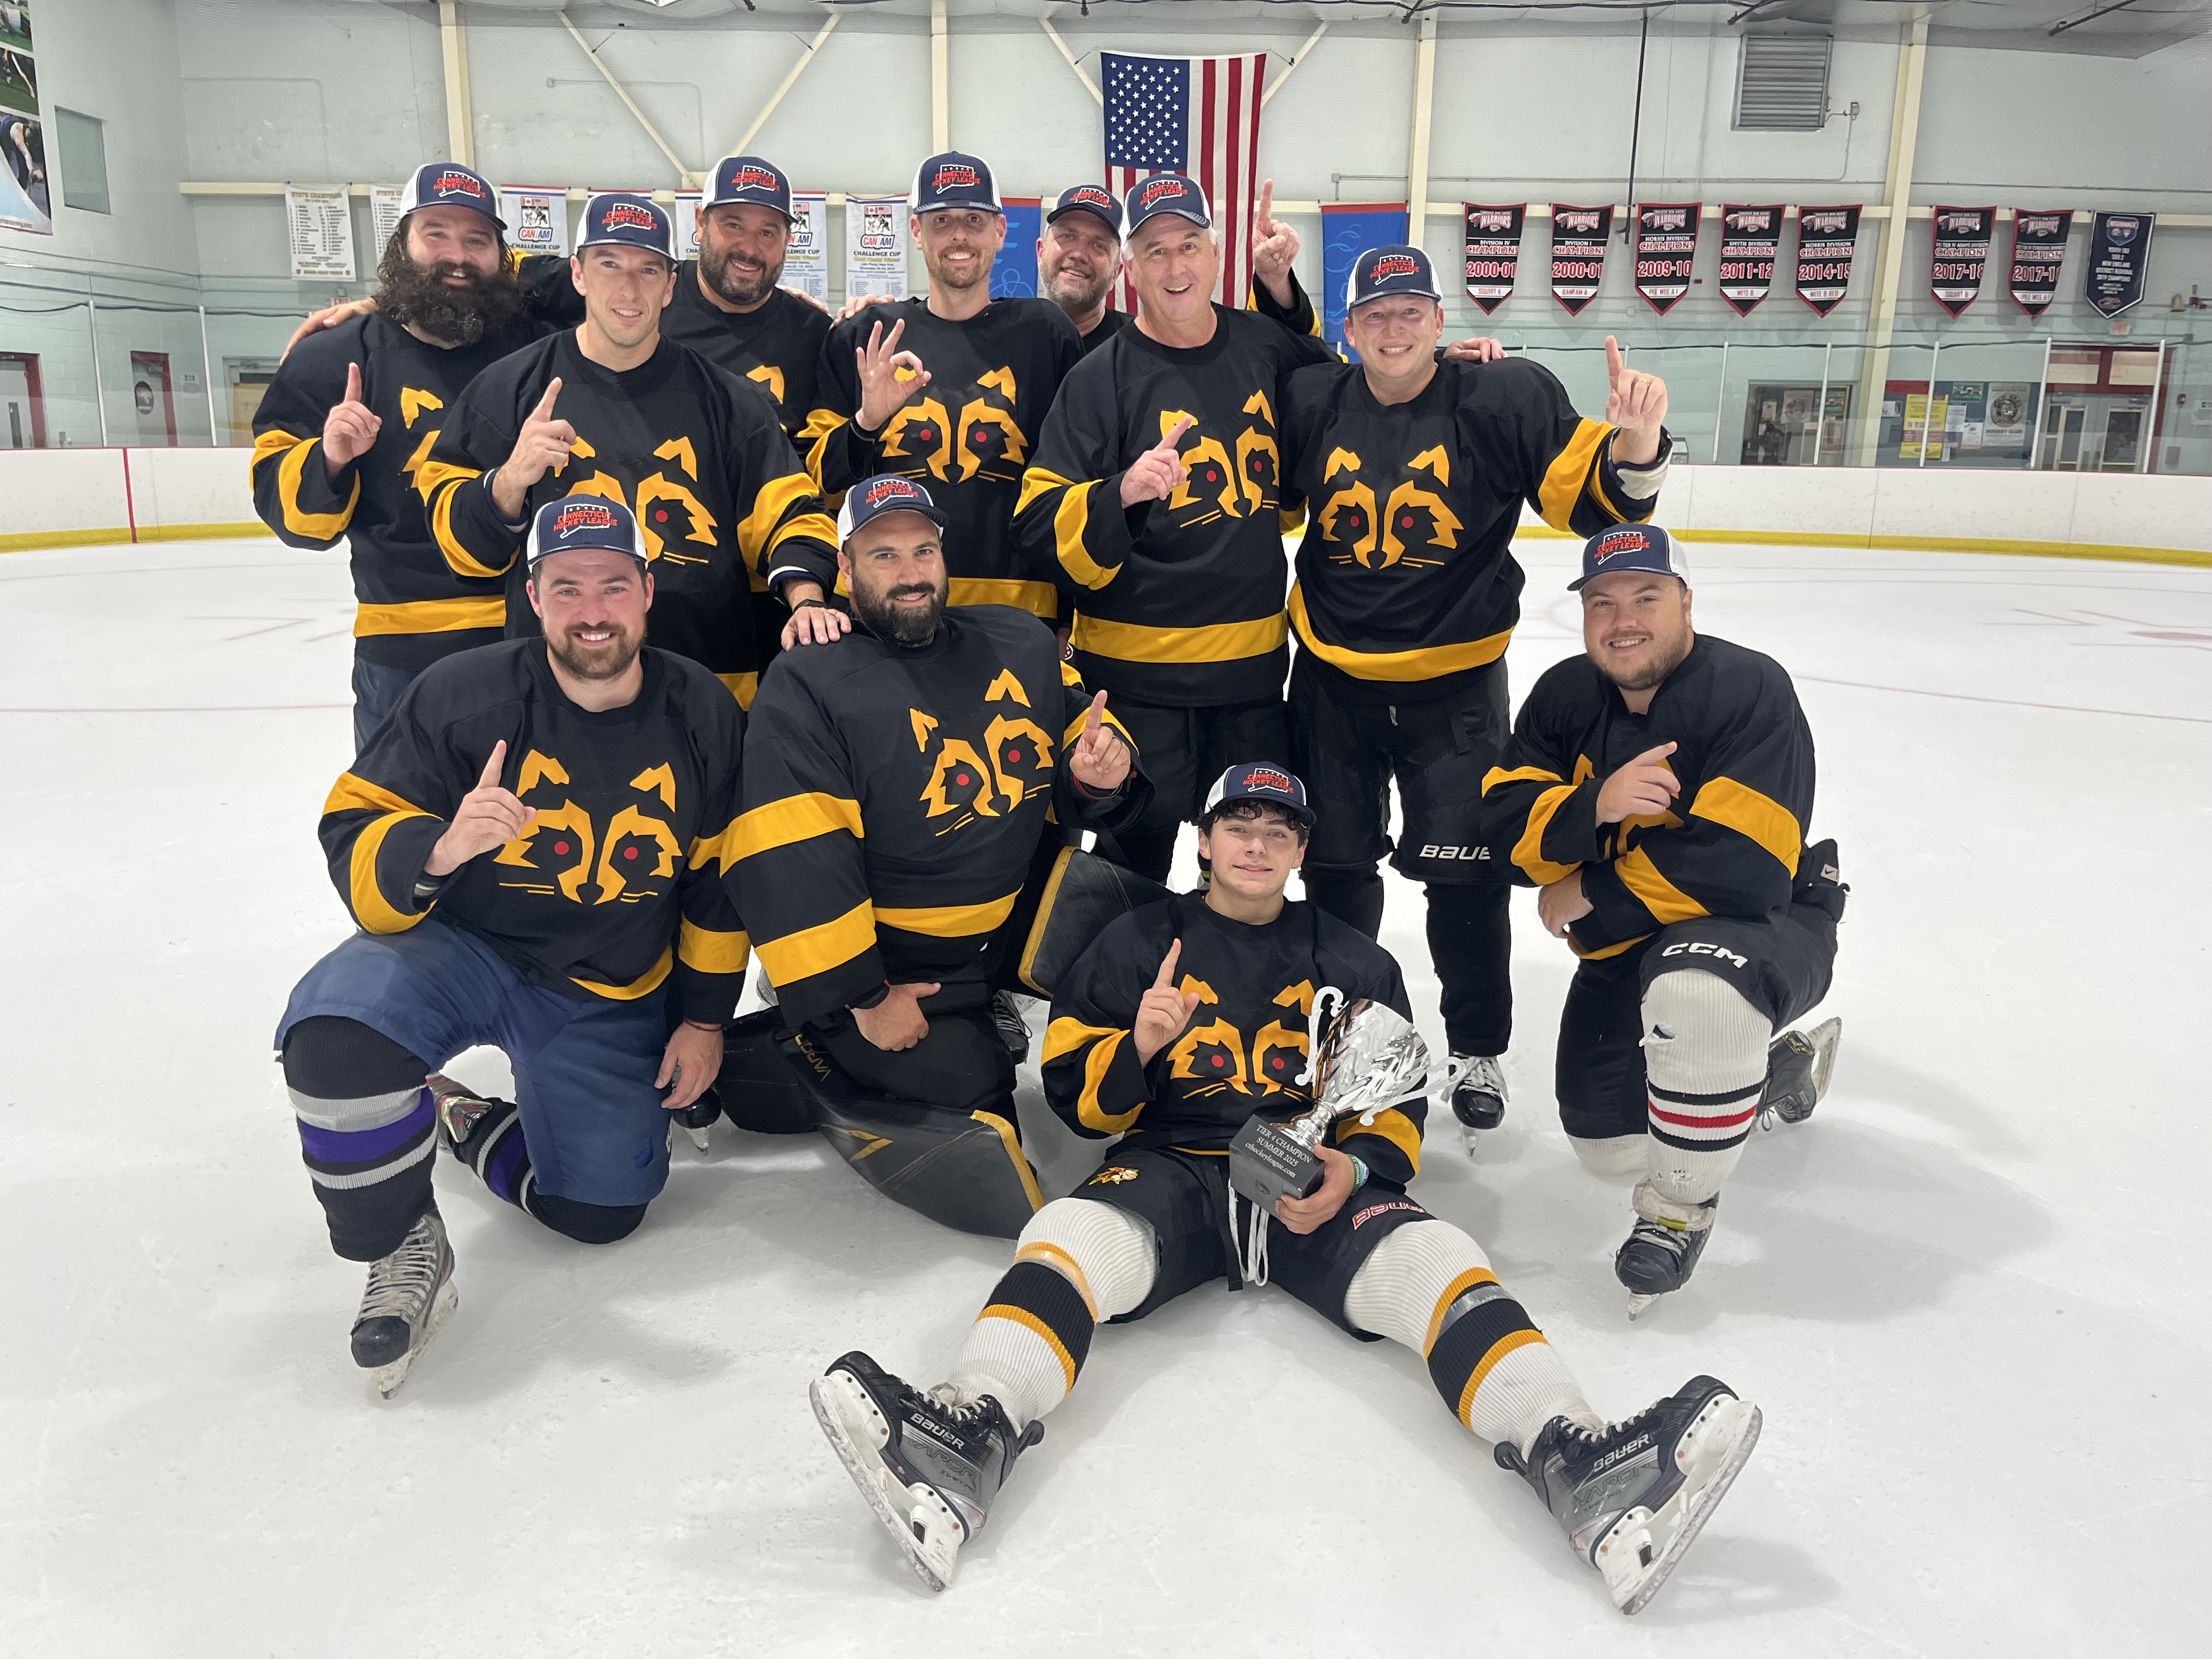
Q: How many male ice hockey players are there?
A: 11